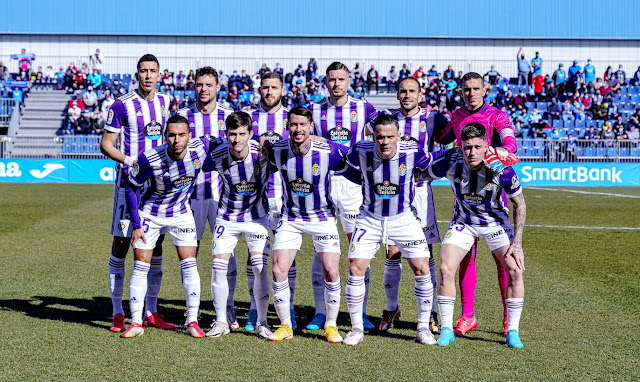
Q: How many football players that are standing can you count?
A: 11